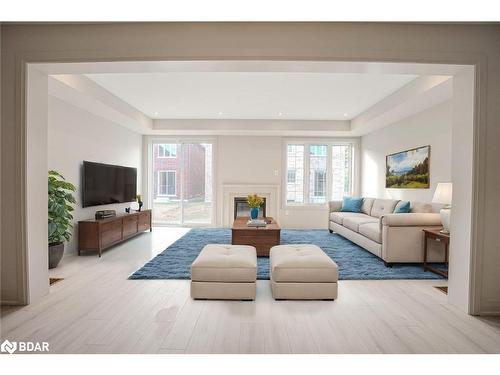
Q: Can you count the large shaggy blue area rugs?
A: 1